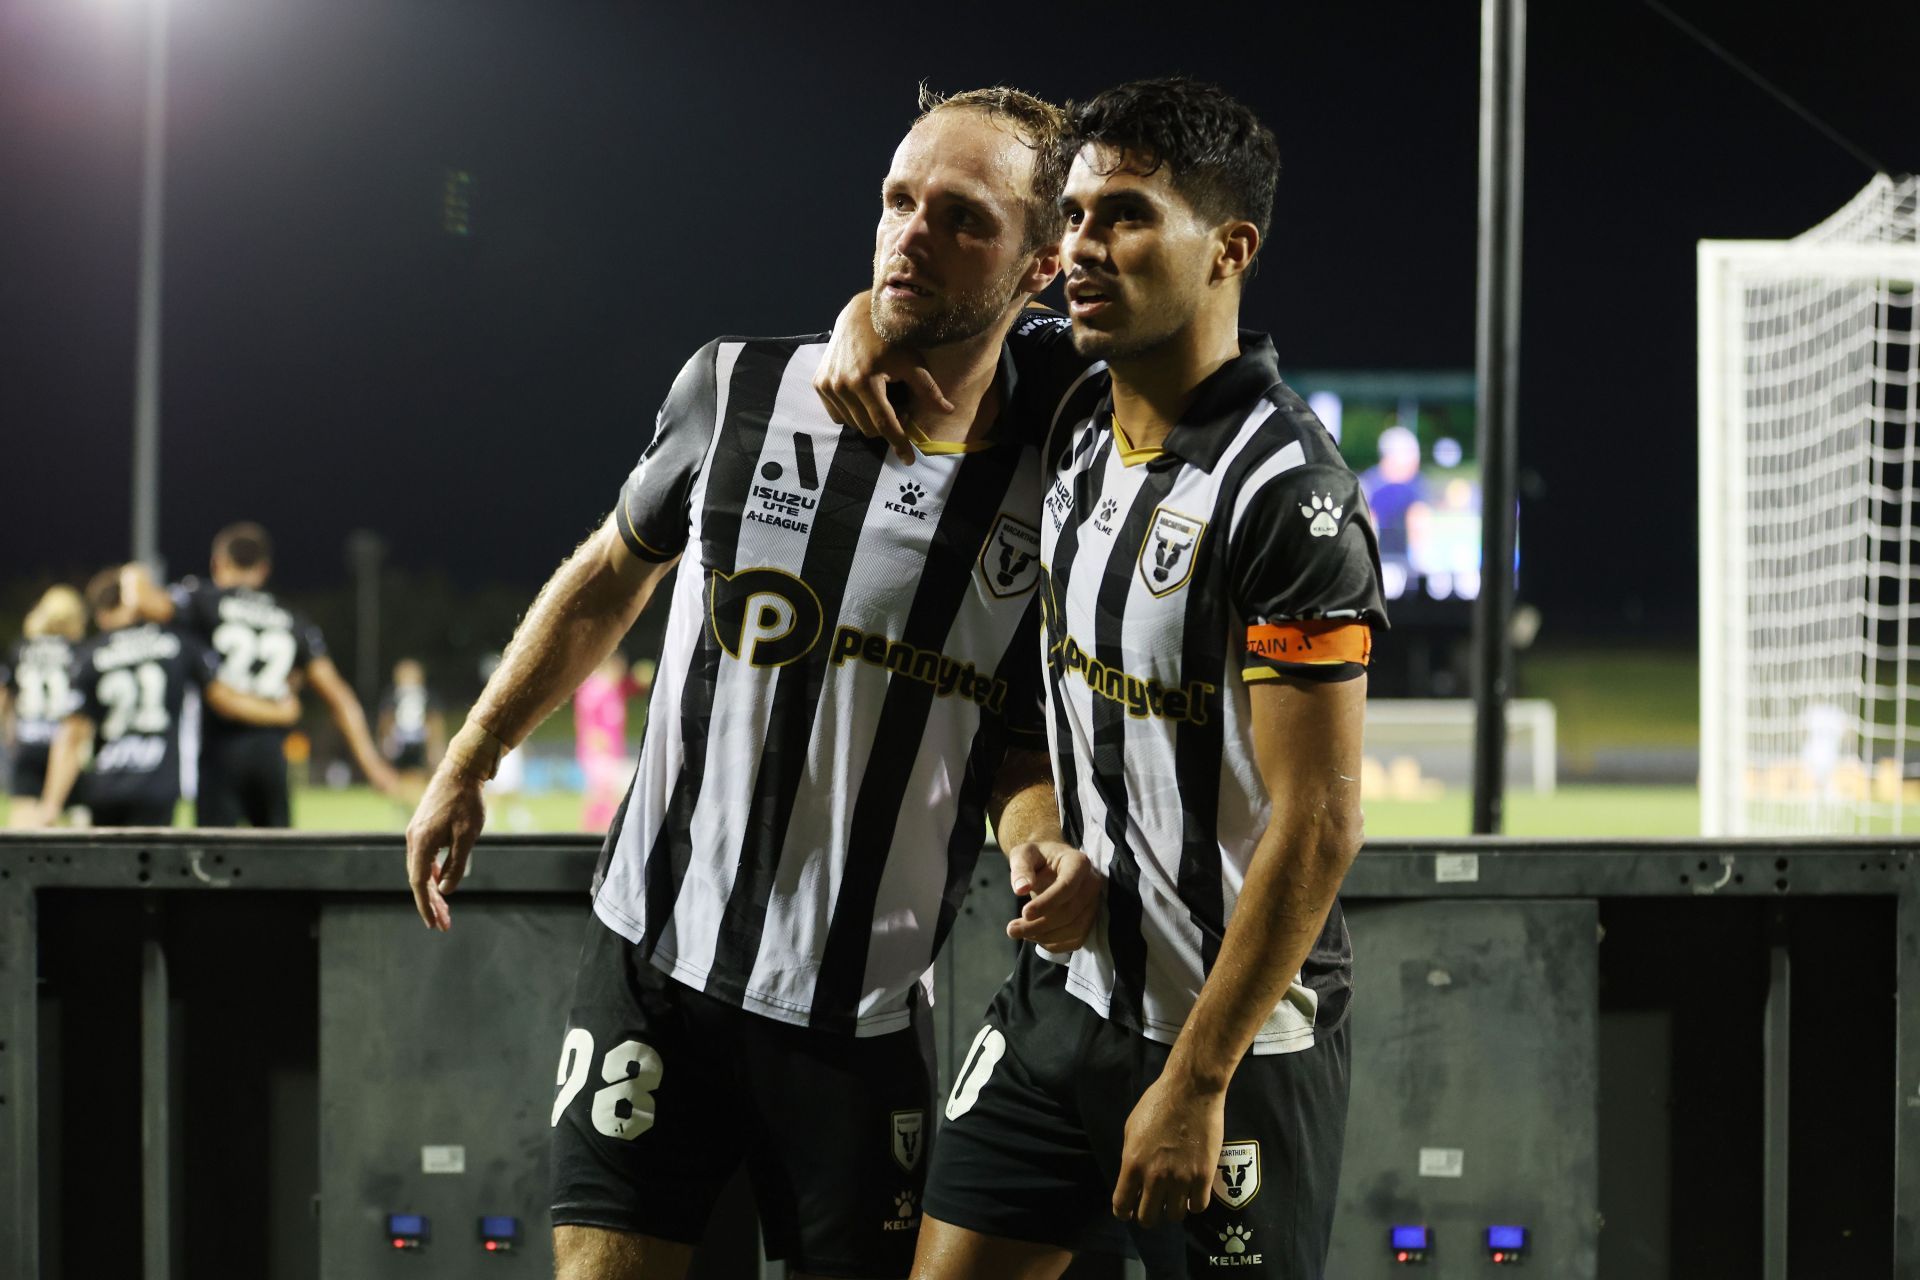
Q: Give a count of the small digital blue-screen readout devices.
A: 4